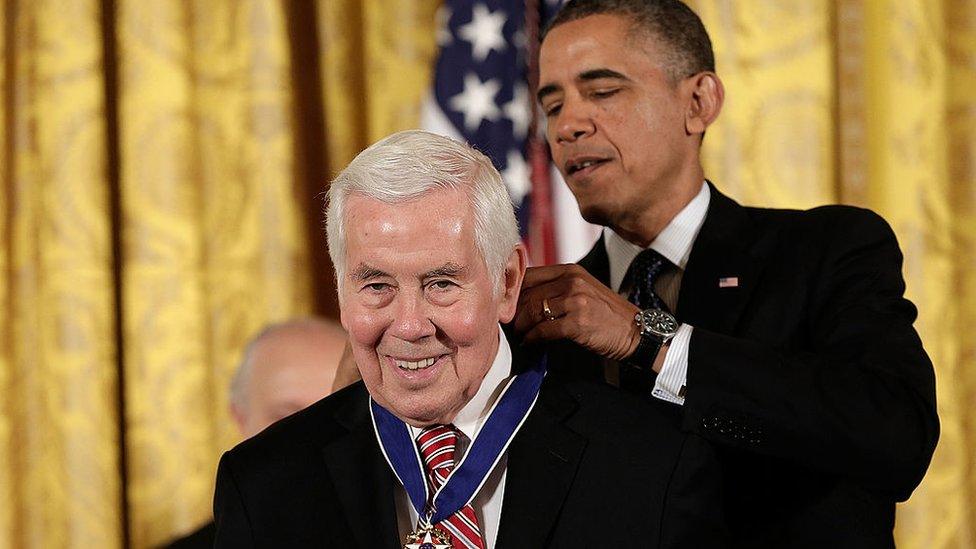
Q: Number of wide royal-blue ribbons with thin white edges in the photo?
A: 1